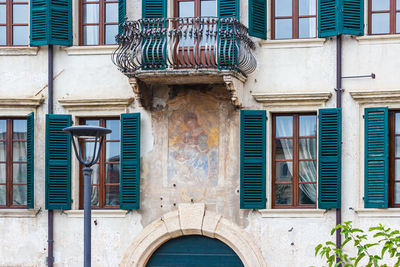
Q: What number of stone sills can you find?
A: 8